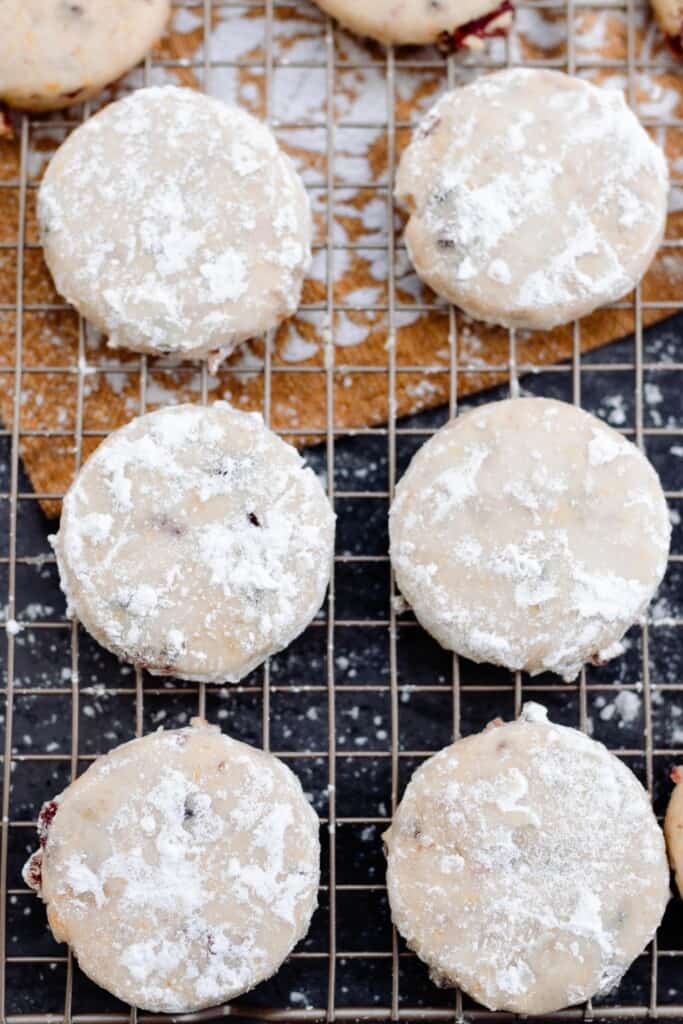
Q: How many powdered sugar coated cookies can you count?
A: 6